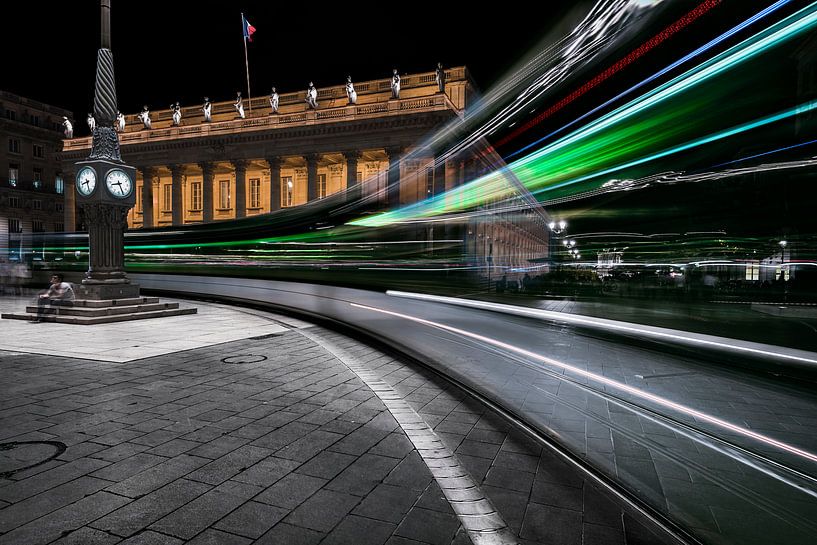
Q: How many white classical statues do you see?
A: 12